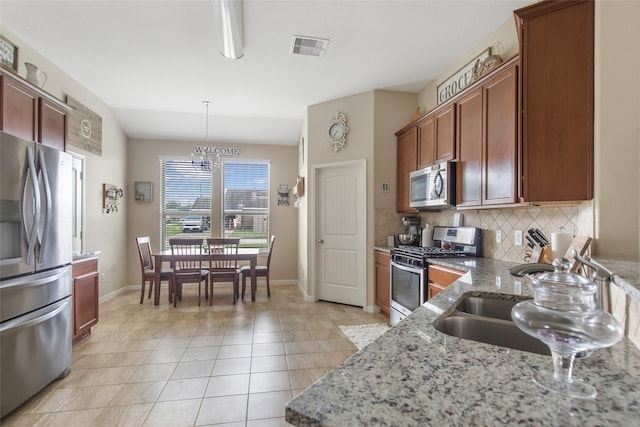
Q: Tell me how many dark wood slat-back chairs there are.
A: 4